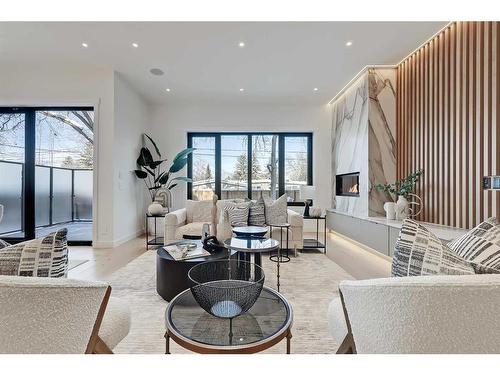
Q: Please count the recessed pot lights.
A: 7